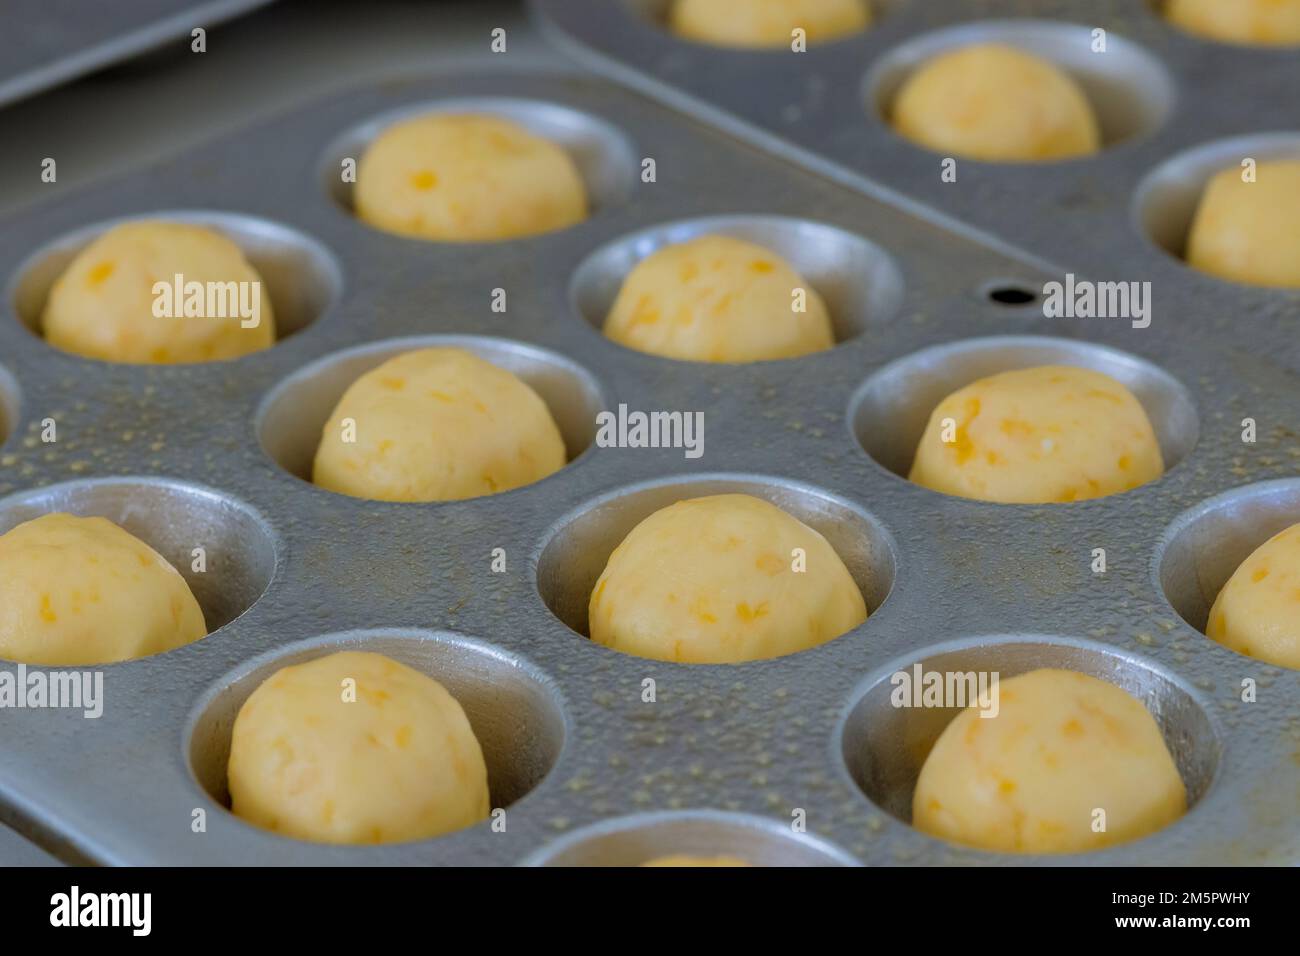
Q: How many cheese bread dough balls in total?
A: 15